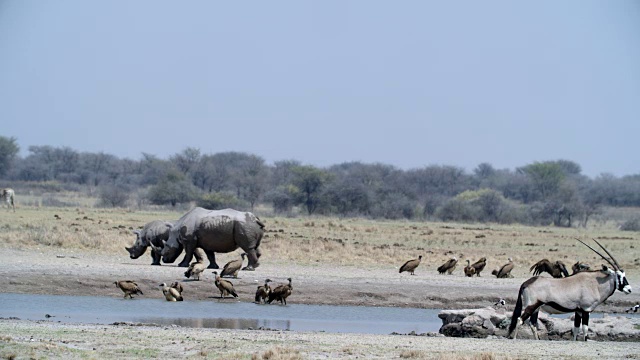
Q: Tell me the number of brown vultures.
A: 15